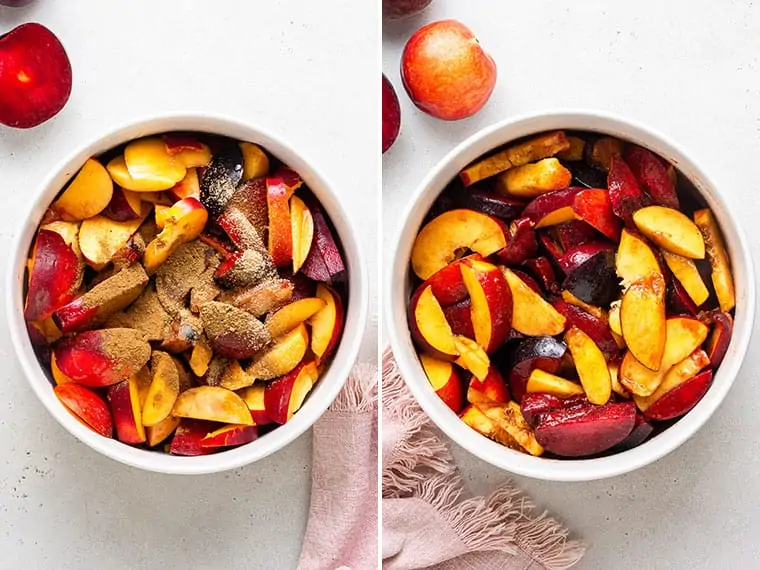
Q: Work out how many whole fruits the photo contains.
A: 1